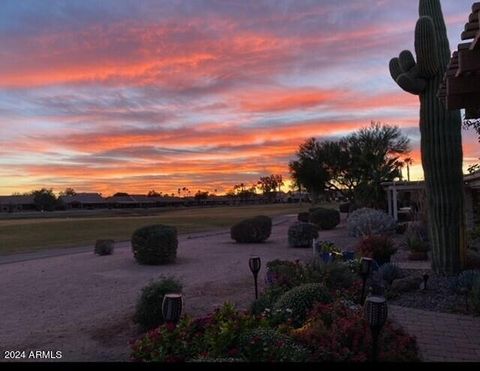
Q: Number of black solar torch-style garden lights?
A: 4